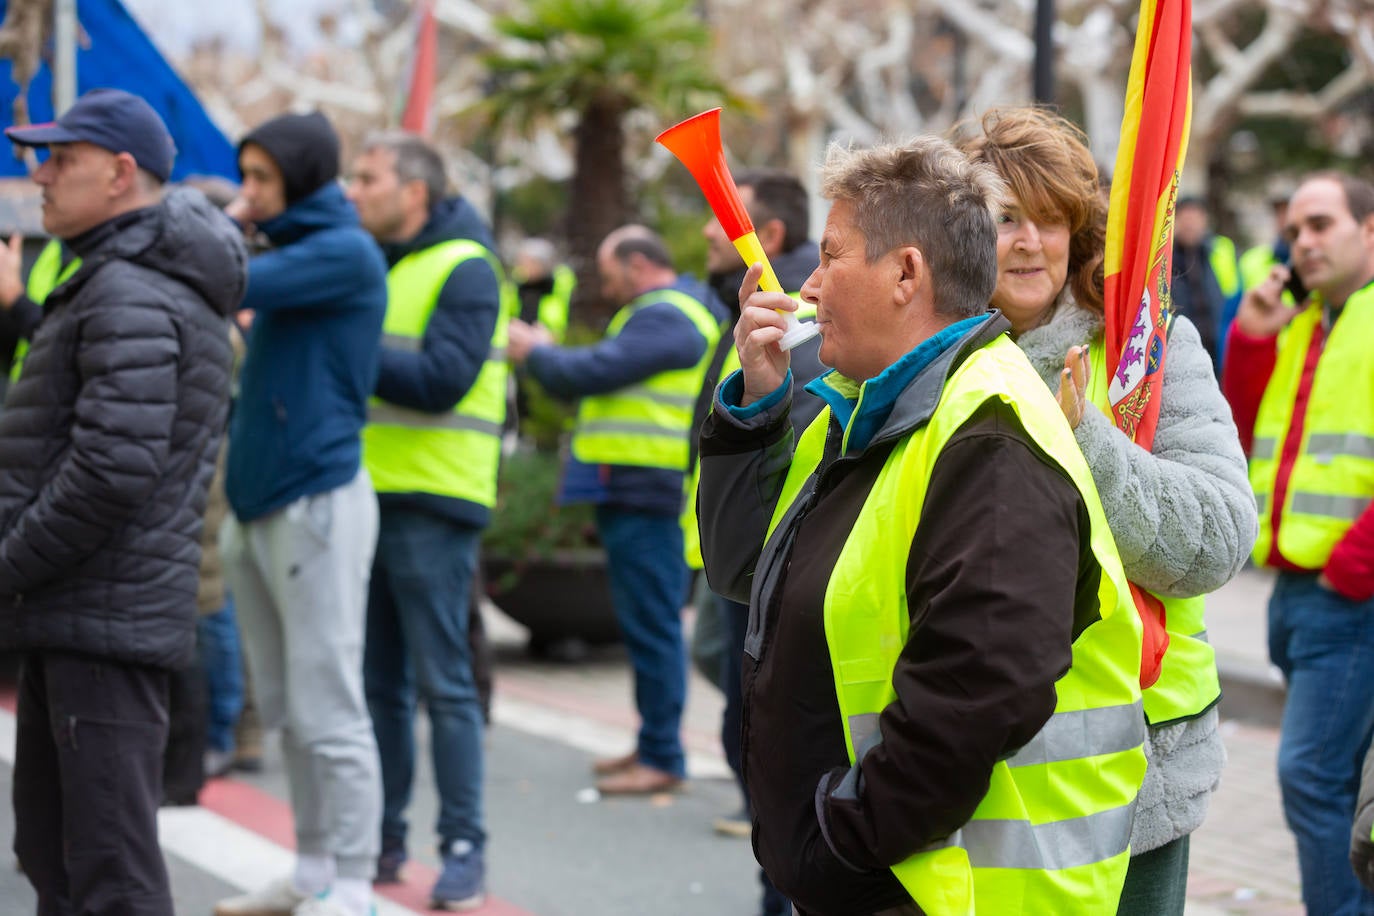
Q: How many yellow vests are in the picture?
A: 10